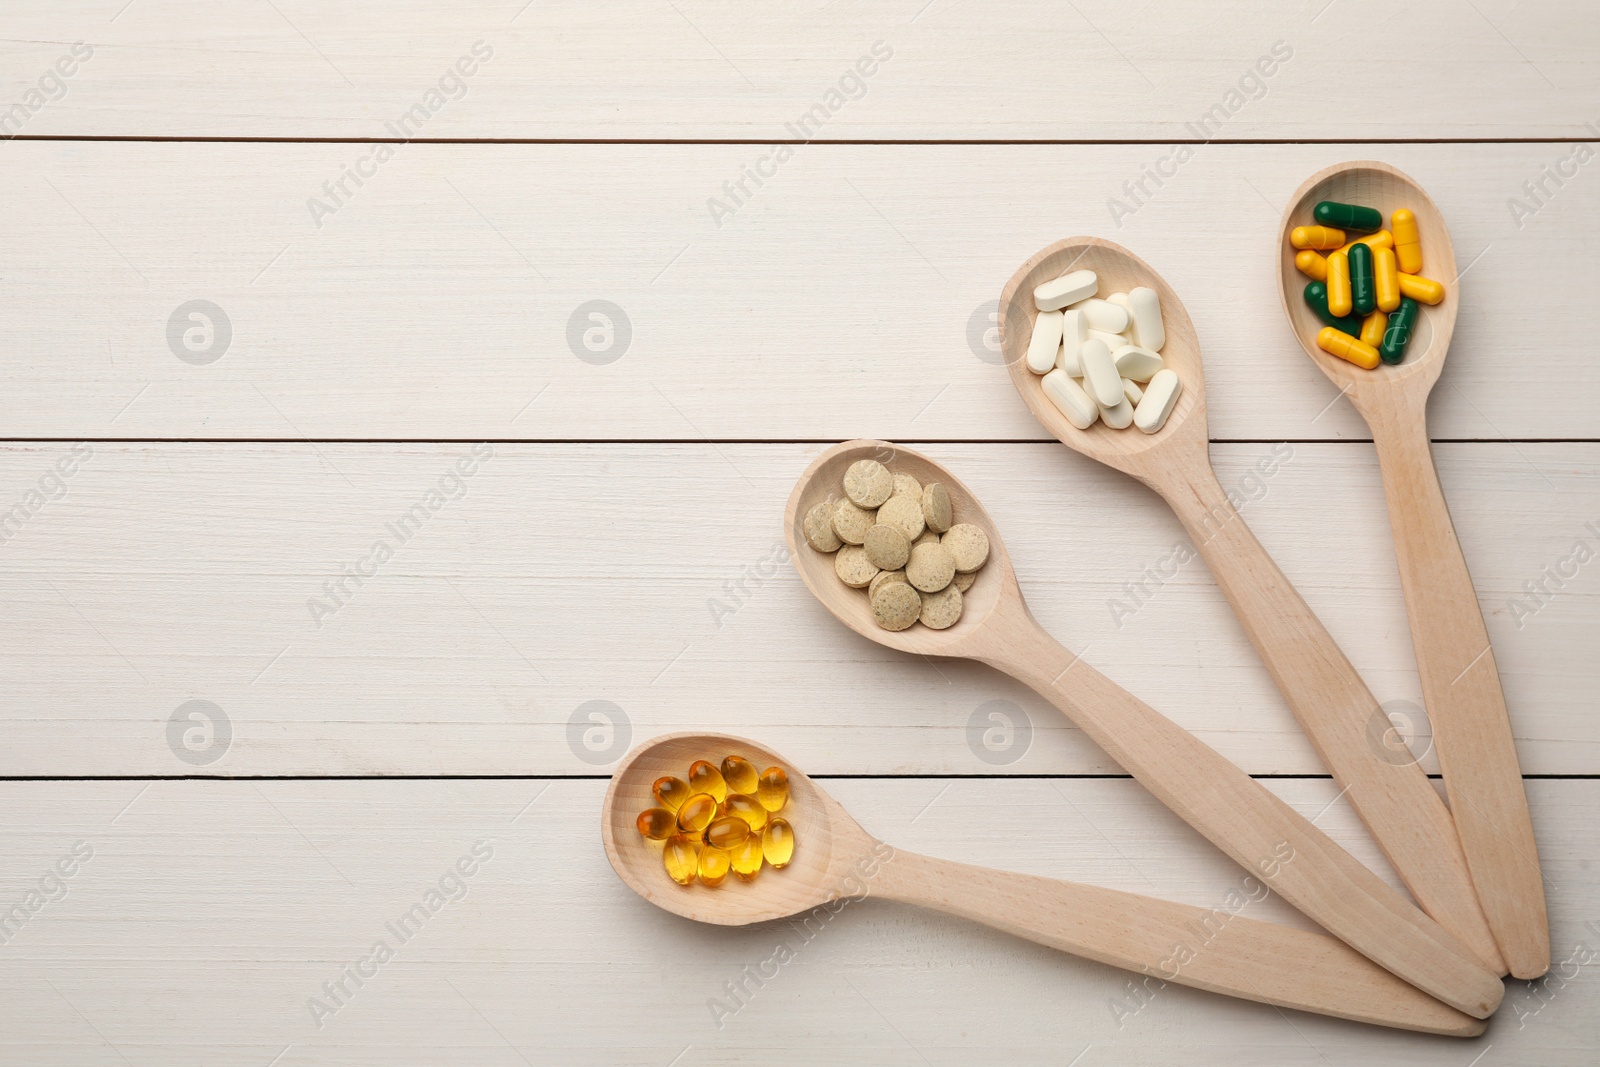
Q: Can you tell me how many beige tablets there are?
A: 15